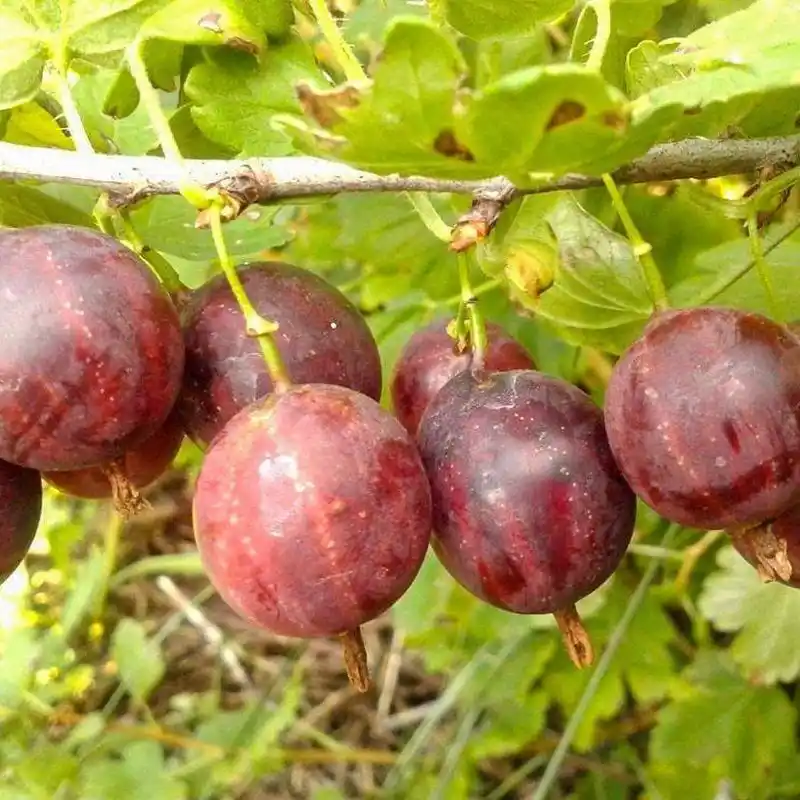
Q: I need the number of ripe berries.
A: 9